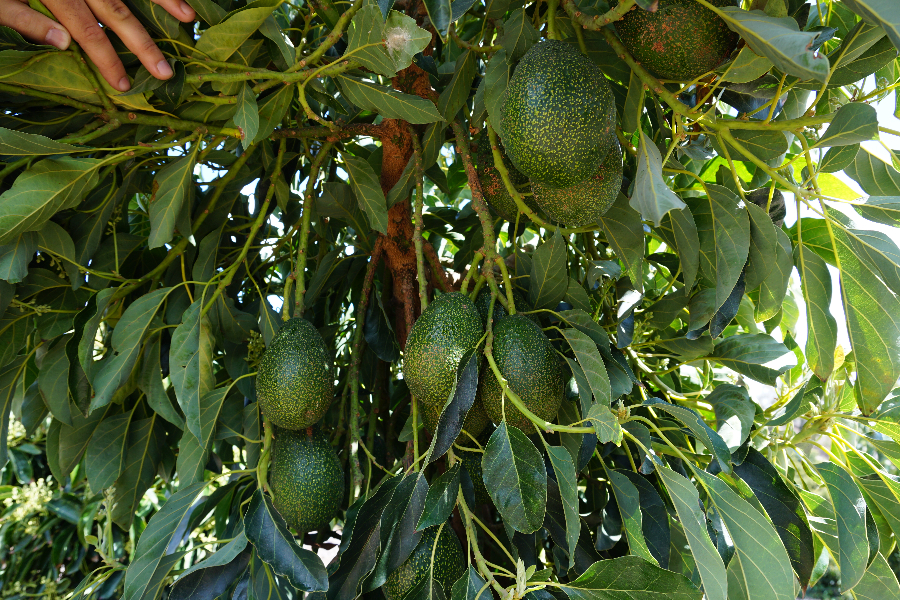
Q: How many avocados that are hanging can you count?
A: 12